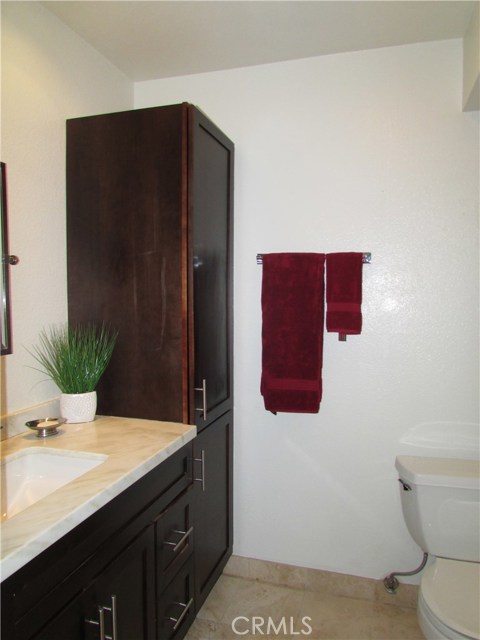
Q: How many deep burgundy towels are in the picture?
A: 2